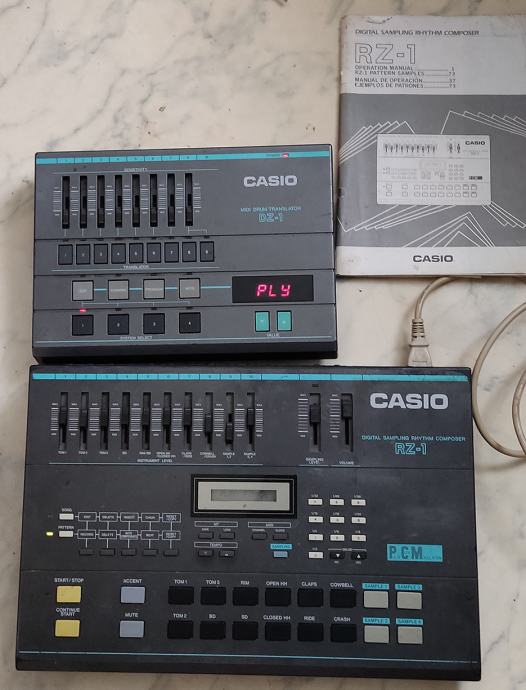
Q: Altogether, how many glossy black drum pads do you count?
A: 12